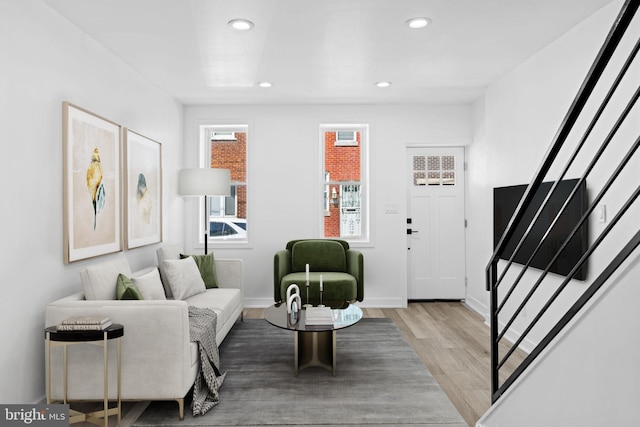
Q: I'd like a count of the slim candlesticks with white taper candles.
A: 2